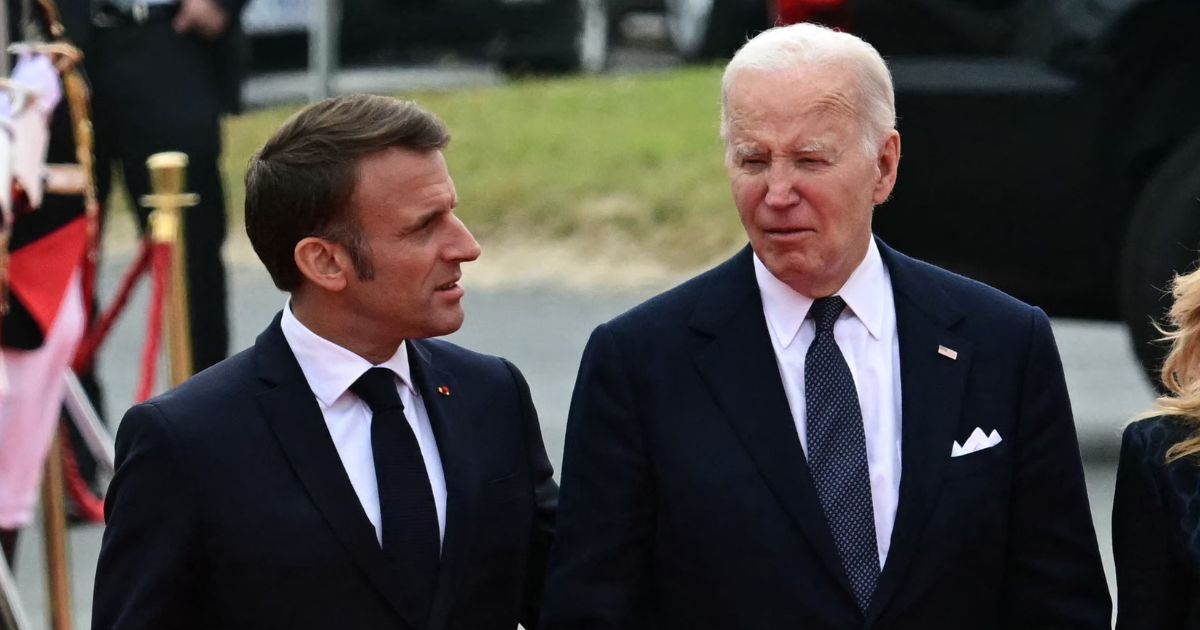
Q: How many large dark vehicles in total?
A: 1